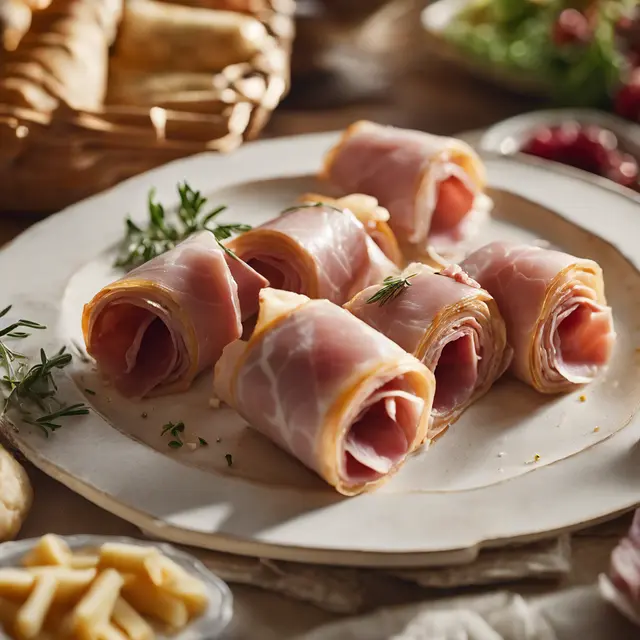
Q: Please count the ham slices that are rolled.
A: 6